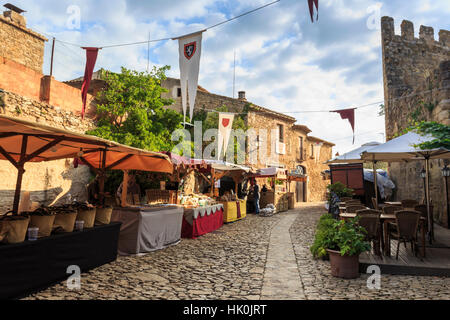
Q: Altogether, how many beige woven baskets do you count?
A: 5